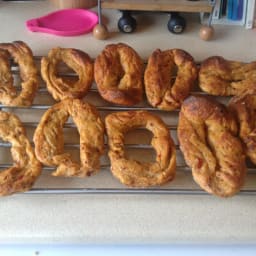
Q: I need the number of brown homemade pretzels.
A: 10